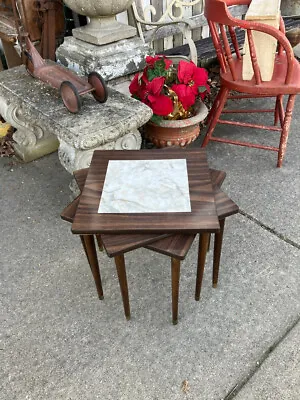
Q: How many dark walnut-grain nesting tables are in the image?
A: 3